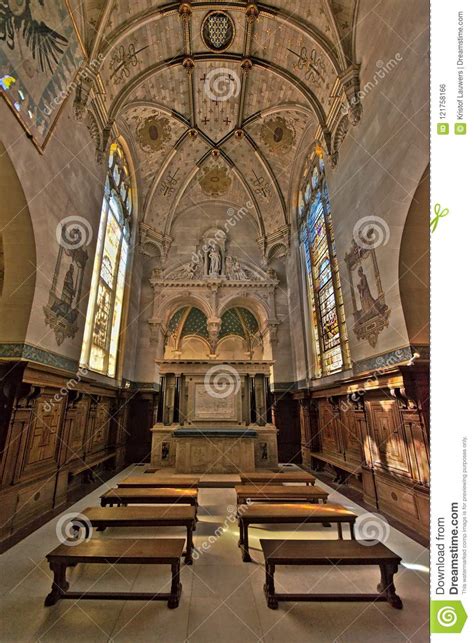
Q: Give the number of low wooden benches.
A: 8